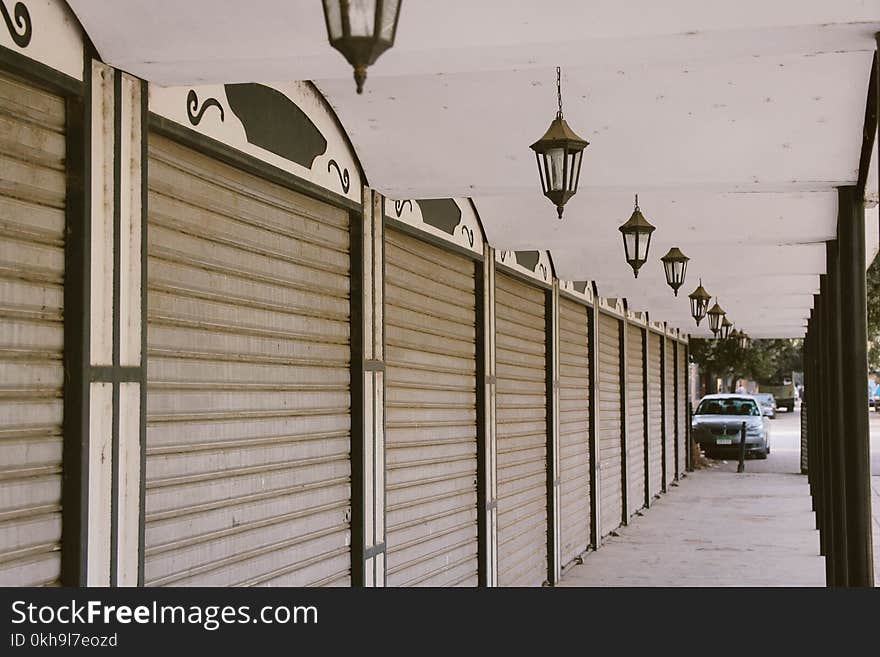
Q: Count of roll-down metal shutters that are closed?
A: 10